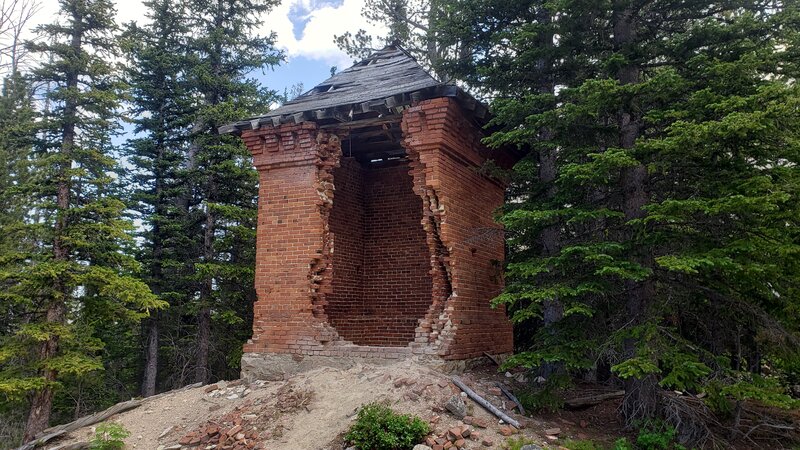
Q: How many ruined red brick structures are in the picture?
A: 1